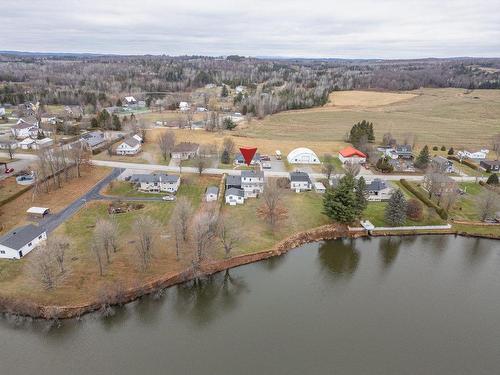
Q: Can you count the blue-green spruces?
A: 1